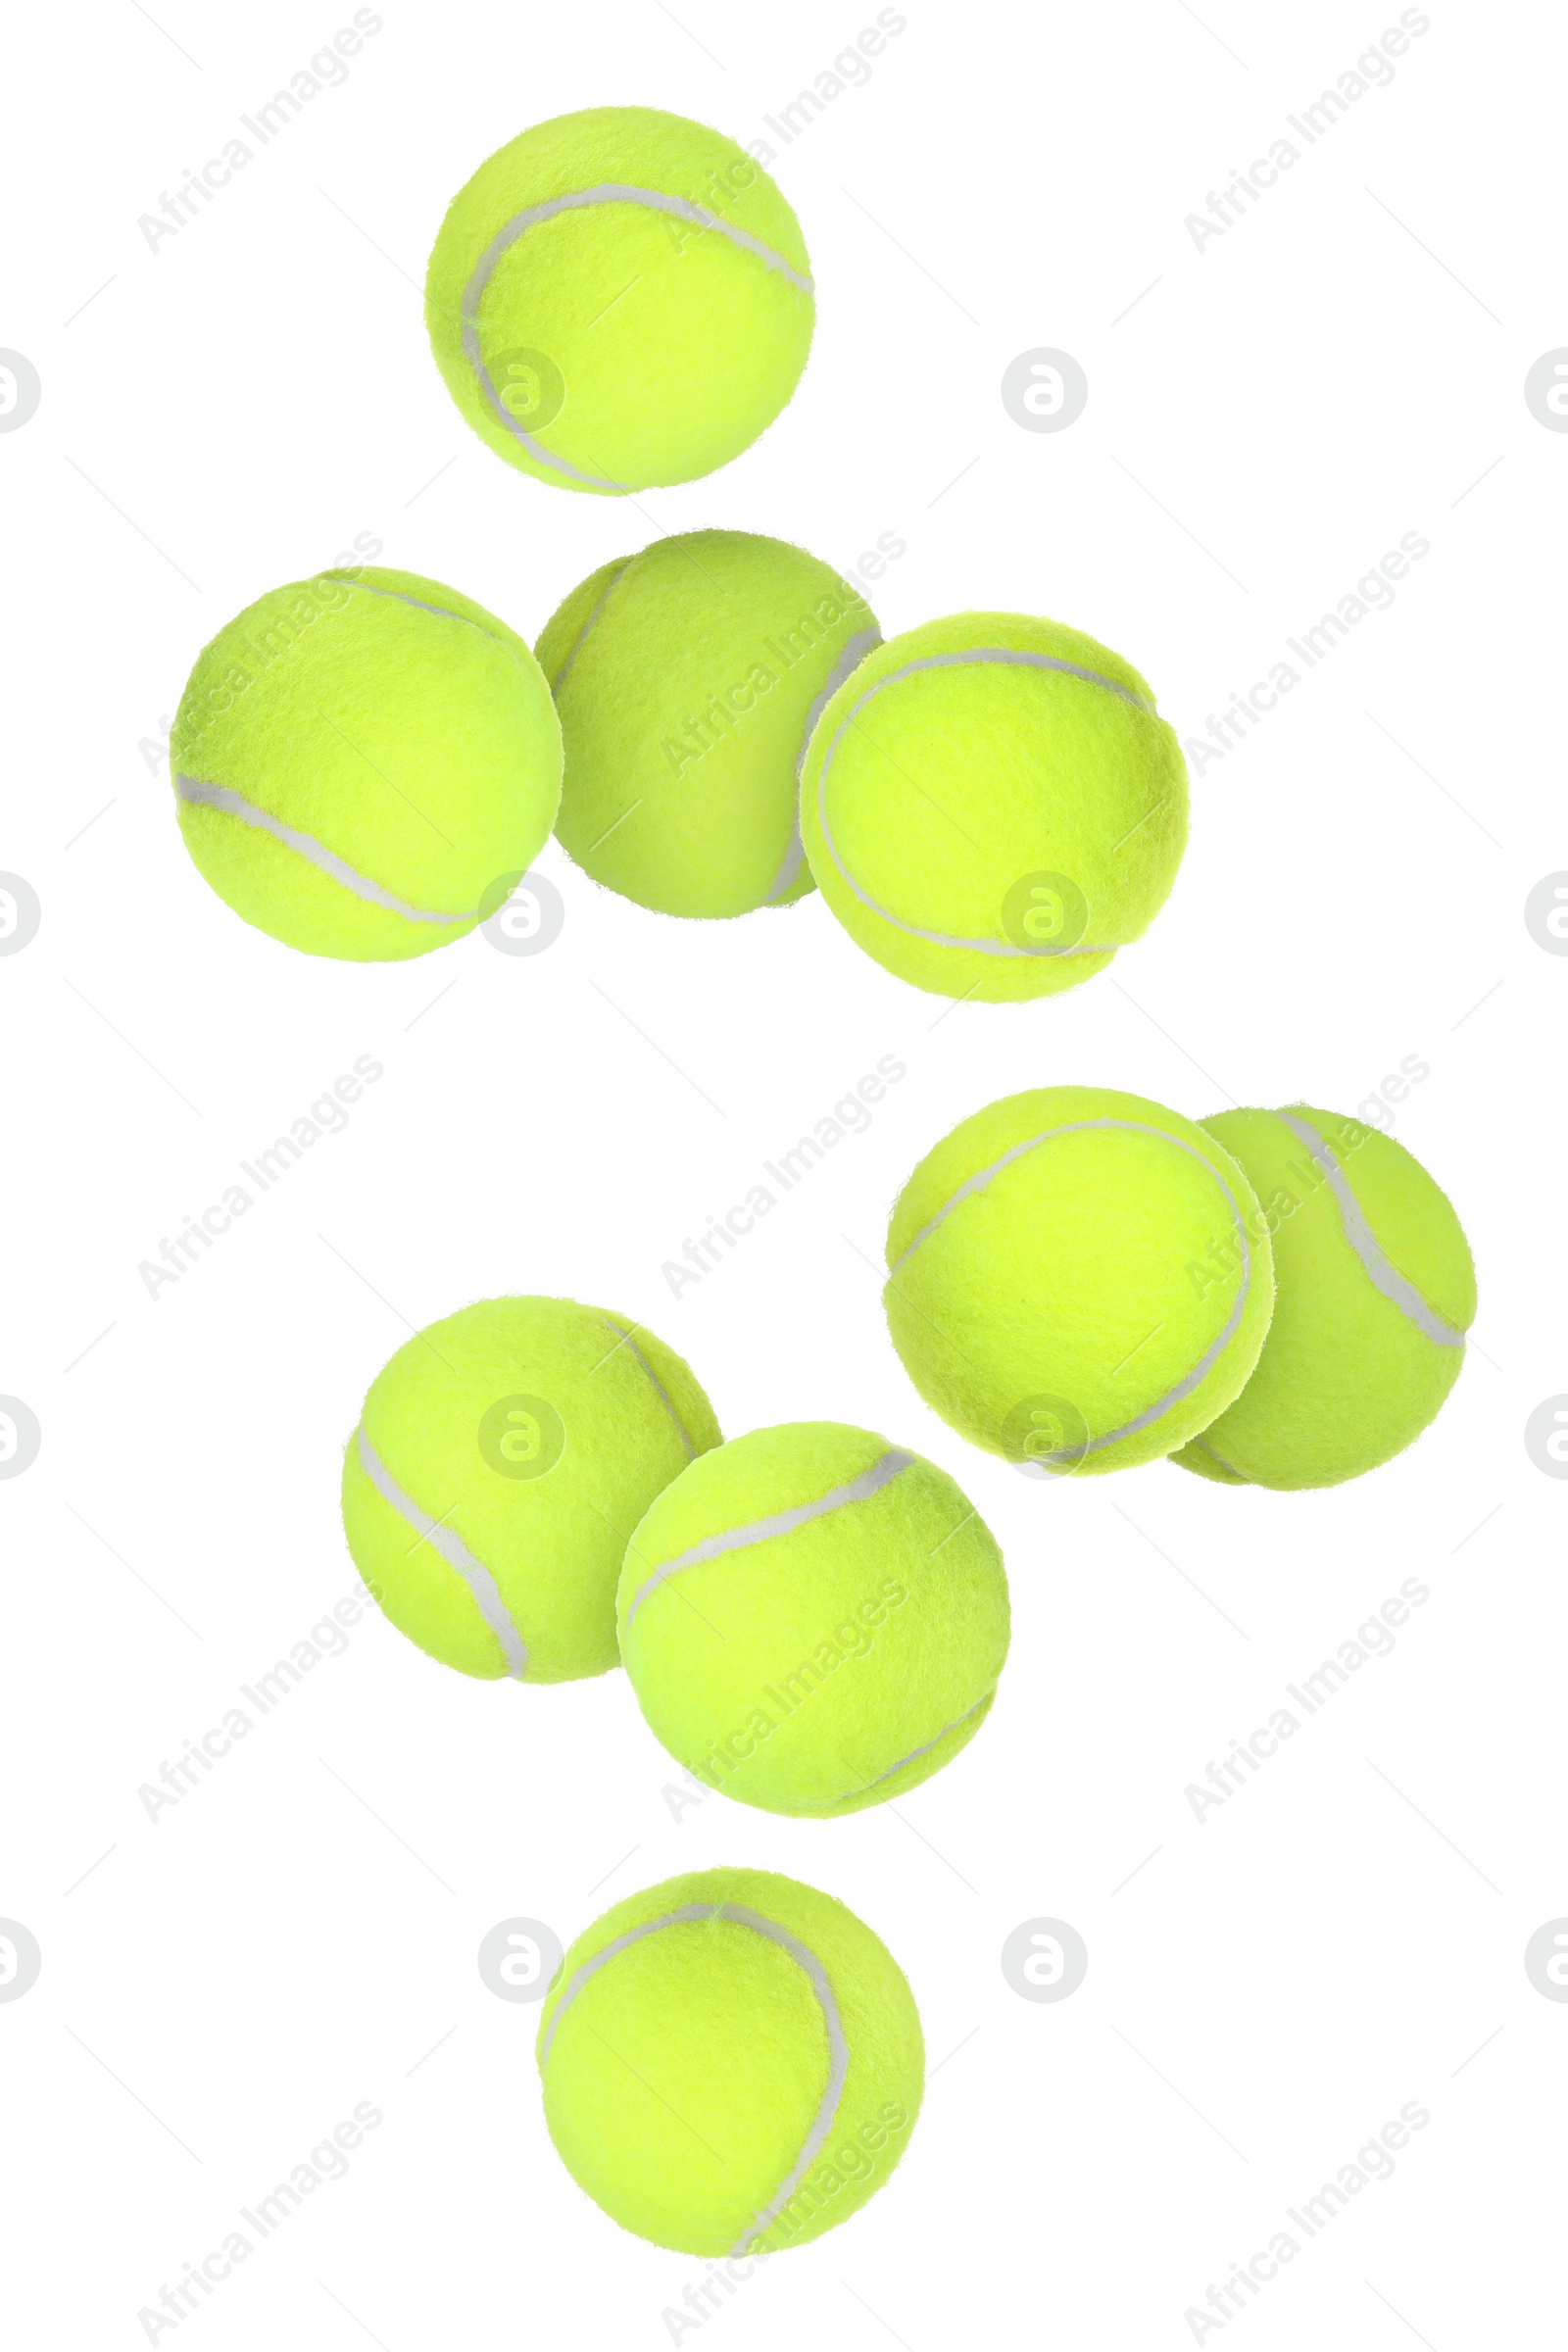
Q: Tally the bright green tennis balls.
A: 9